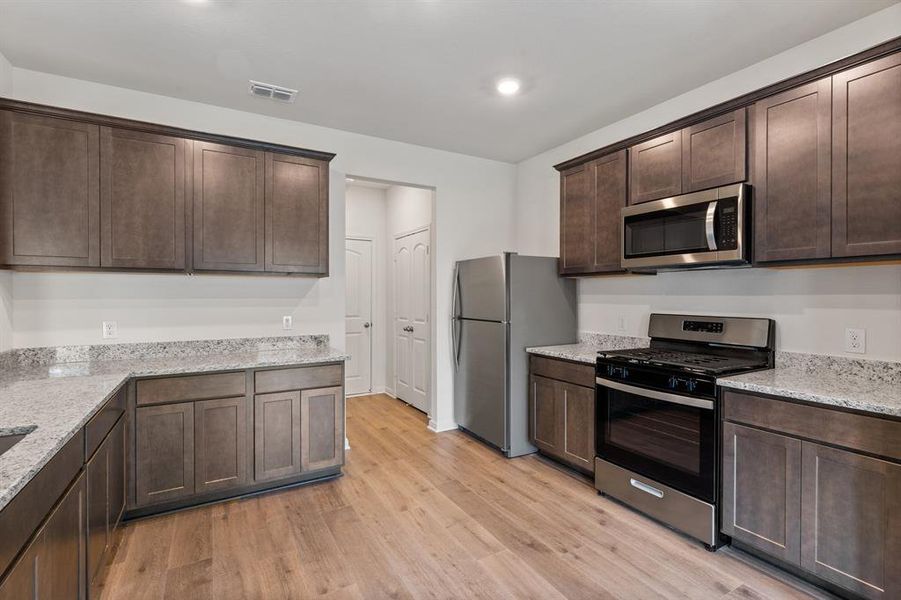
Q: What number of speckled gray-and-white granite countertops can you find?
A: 3